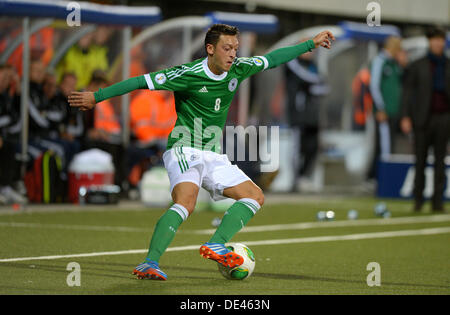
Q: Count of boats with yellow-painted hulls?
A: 0